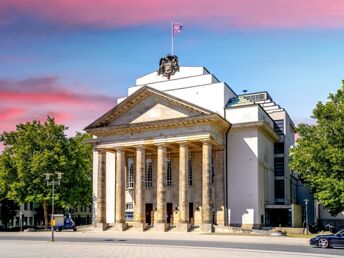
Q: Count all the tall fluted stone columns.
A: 6